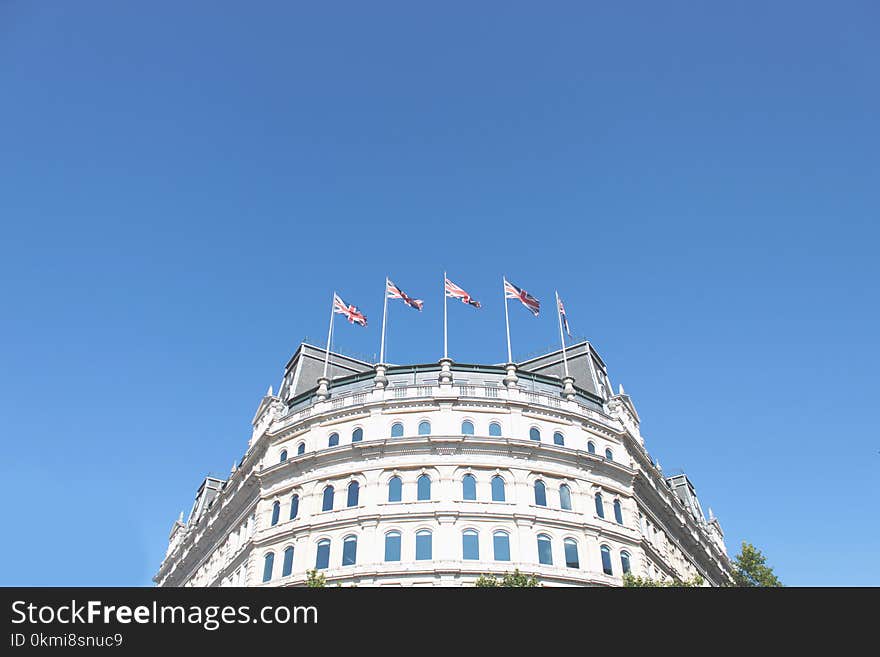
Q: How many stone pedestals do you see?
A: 5